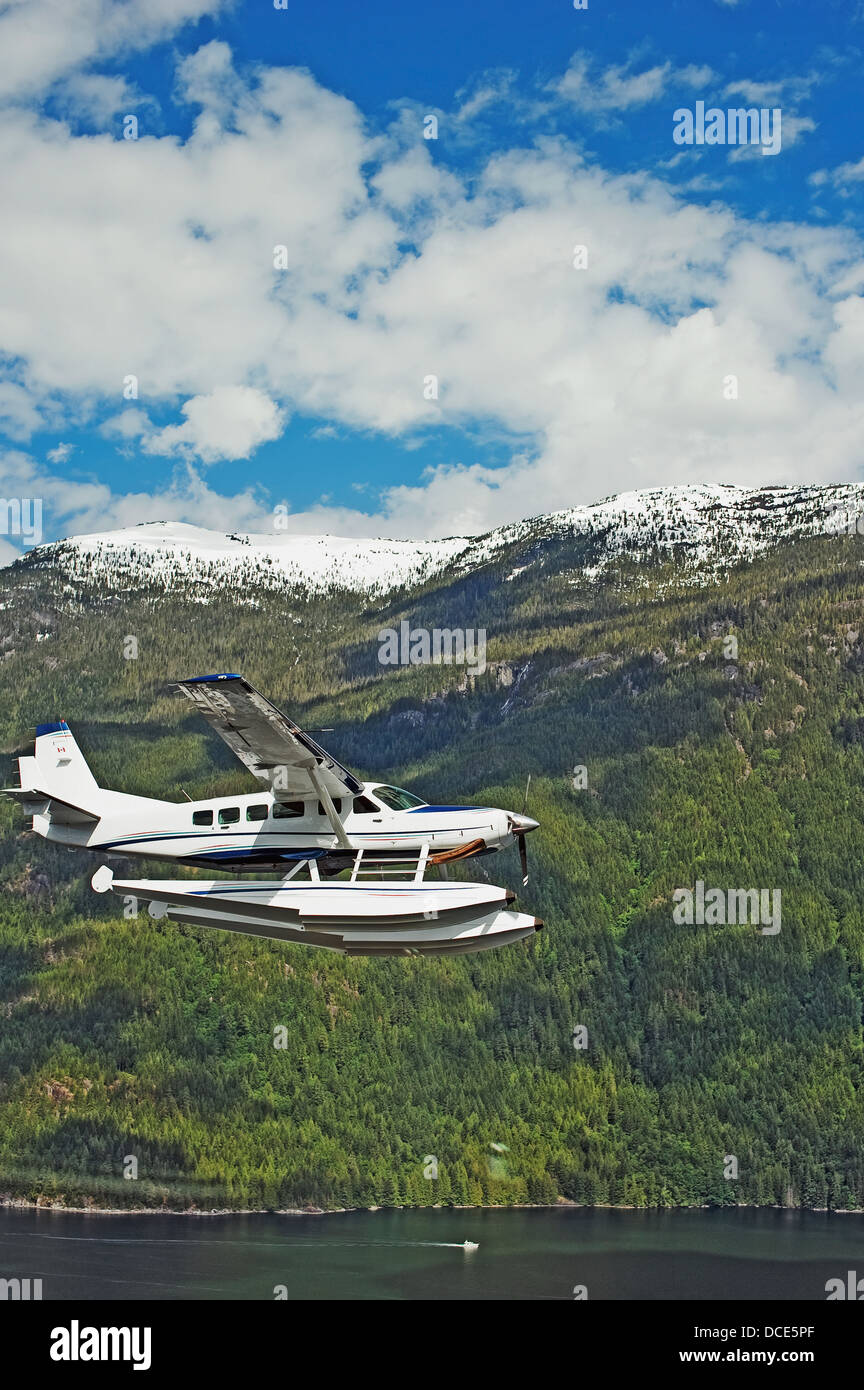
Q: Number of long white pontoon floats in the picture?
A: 2